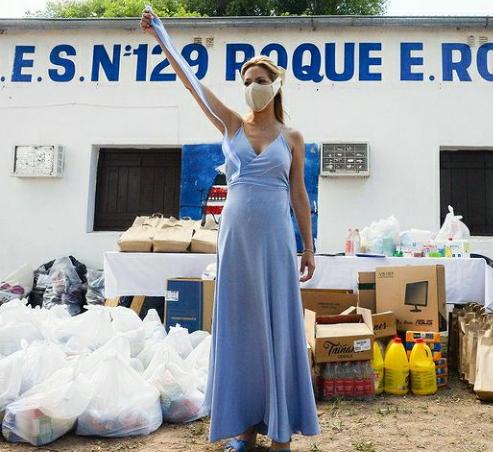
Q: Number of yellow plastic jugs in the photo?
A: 3